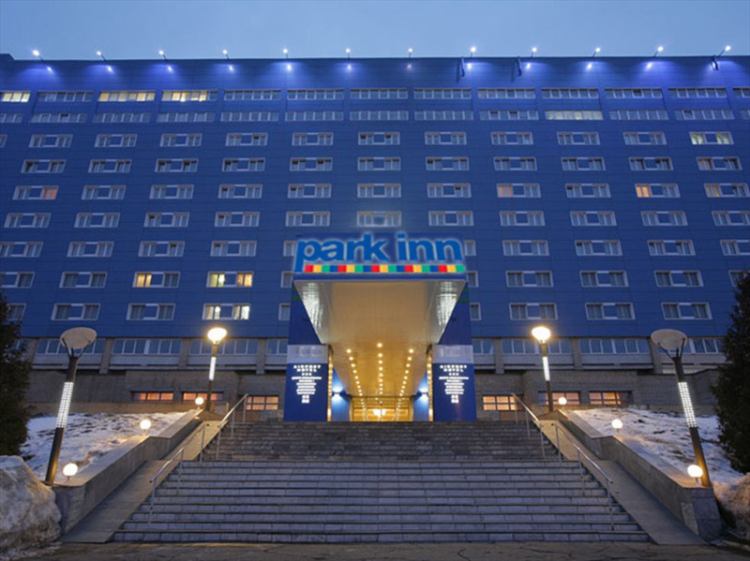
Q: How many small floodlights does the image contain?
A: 12